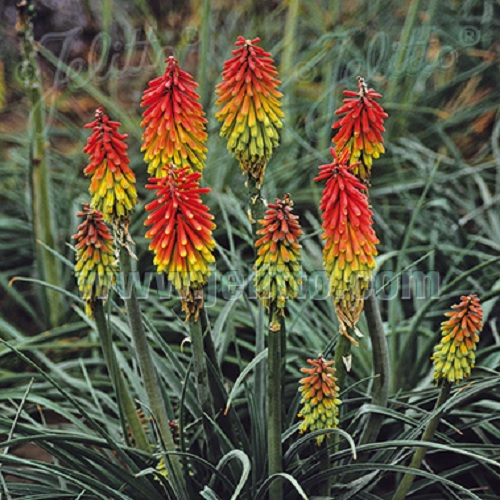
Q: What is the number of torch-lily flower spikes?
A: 10